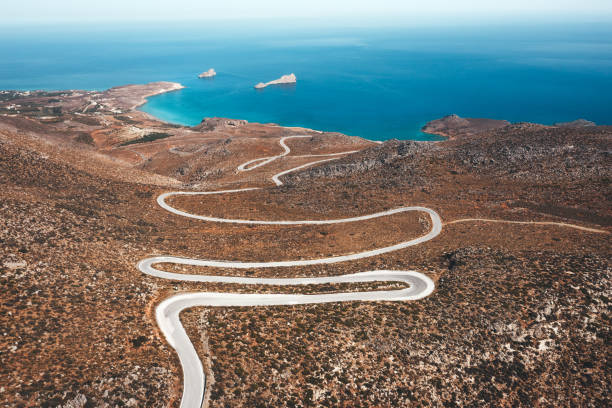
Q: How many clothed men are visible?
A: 0